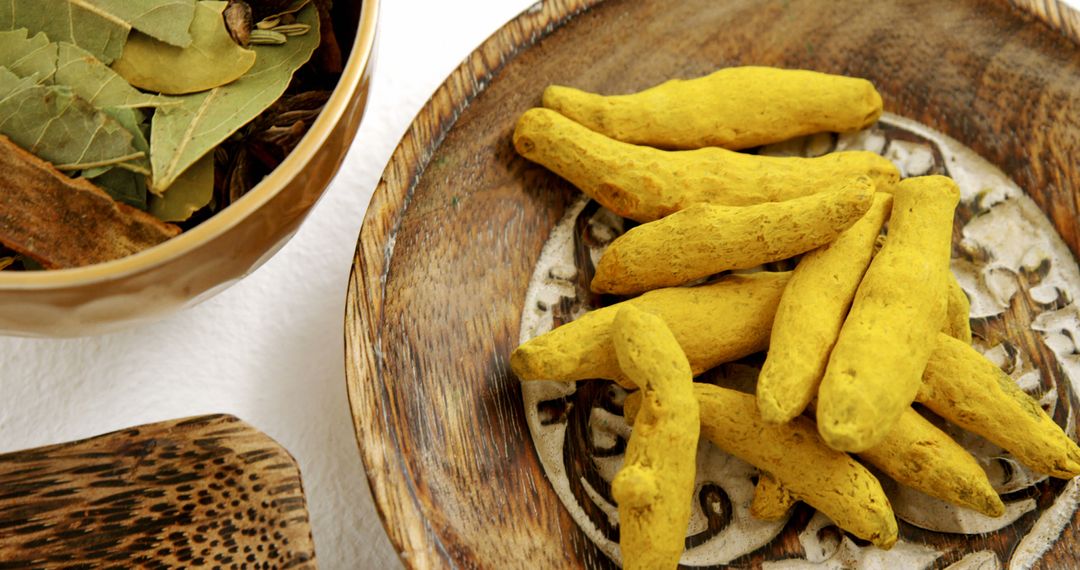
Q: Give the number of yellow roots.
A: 11